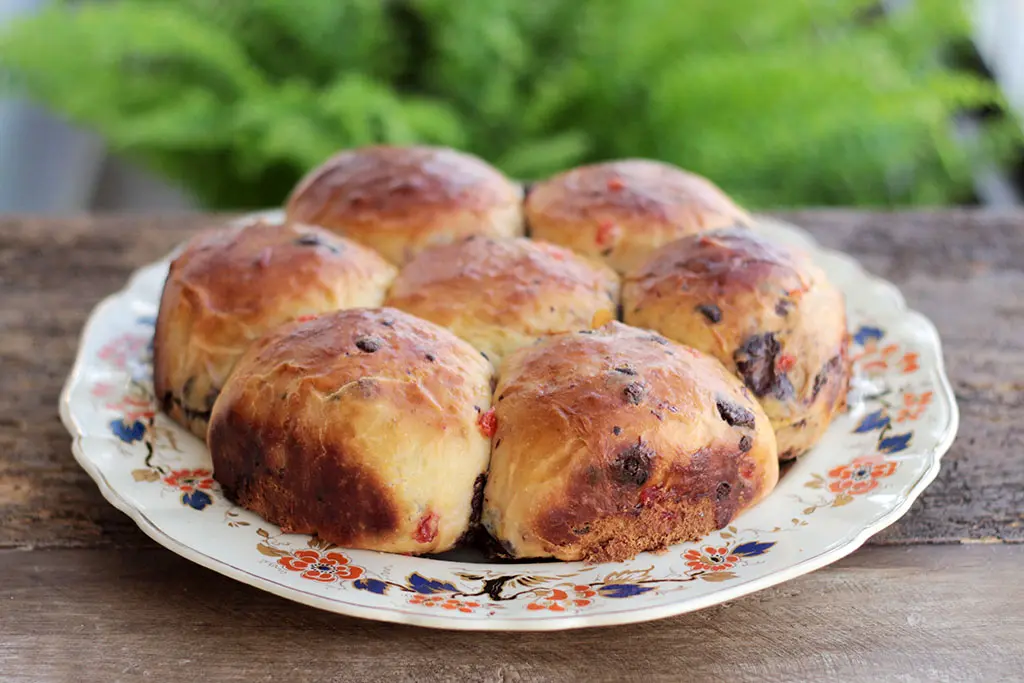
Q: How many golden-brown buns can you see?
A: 7